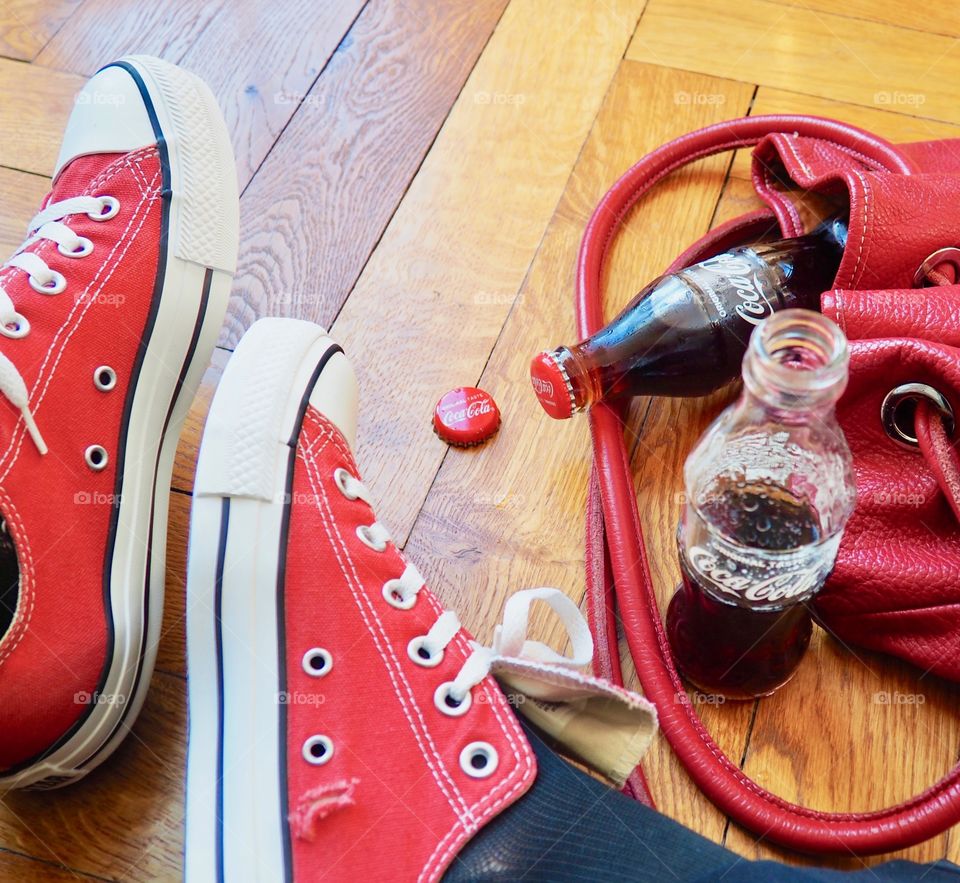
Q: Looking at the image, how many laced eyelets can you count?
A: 9